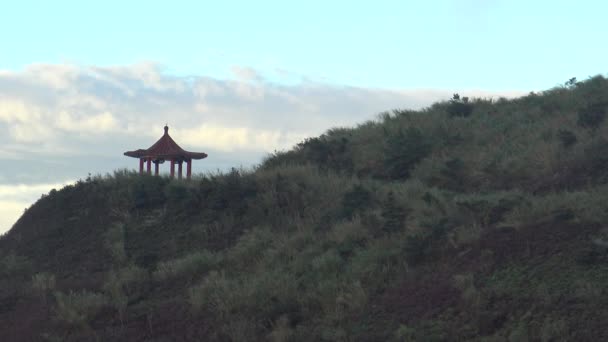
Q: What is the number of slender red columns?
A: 6